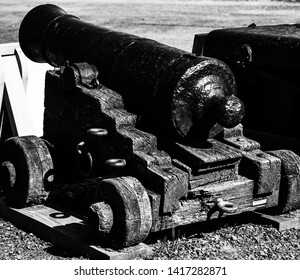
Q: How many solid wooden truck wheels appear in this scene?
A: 3